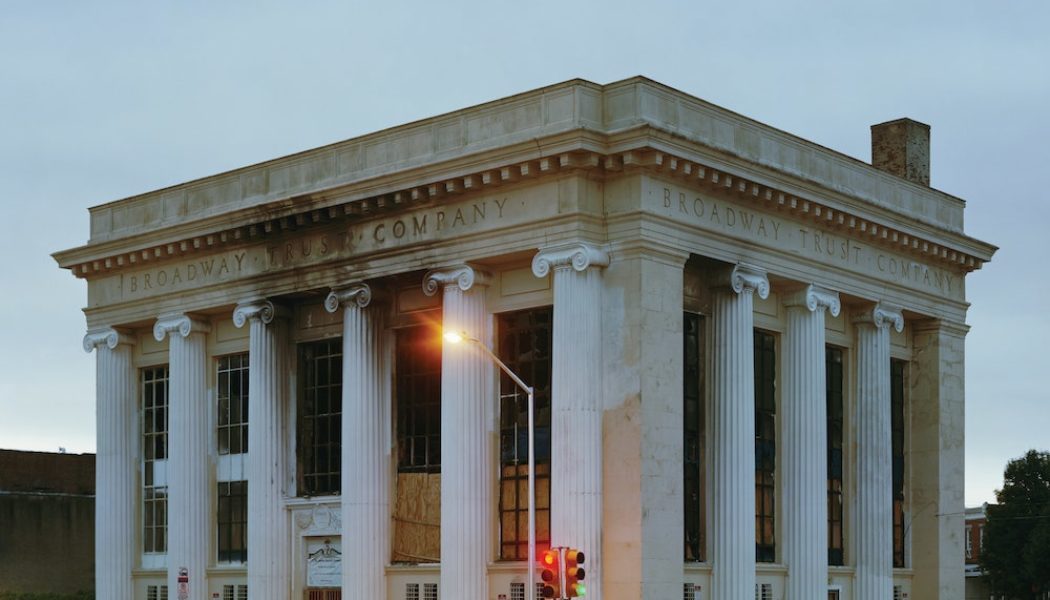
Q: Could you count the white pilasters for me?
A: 9